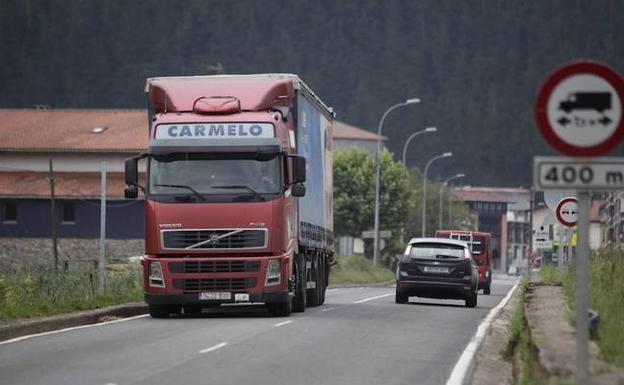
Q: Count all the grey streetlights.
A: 4